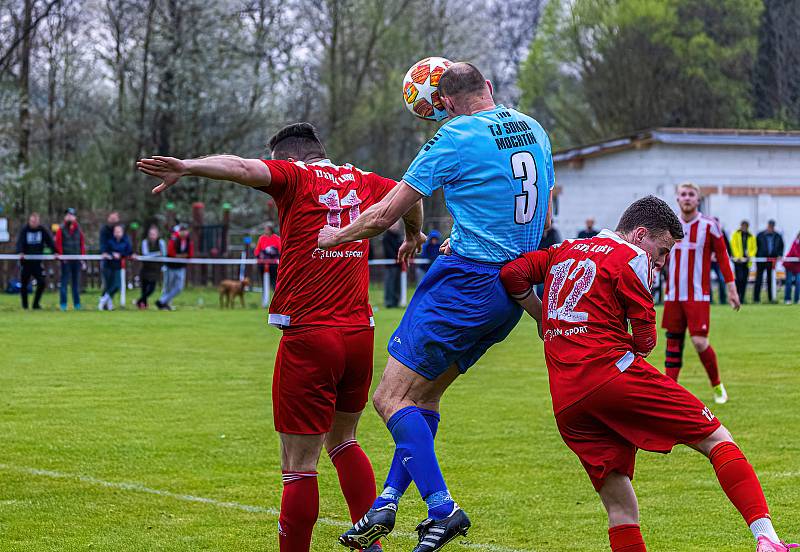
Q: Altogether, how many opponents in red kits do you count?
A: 3